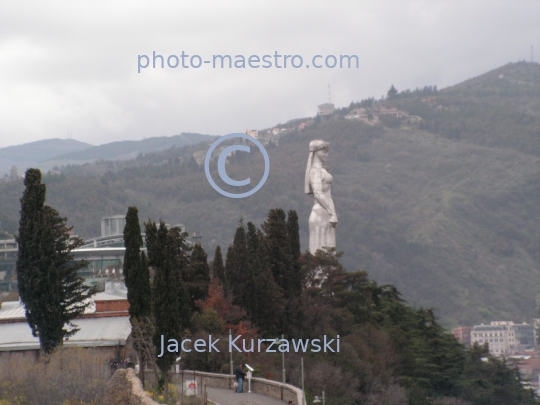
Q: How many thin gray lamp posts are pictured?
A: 4